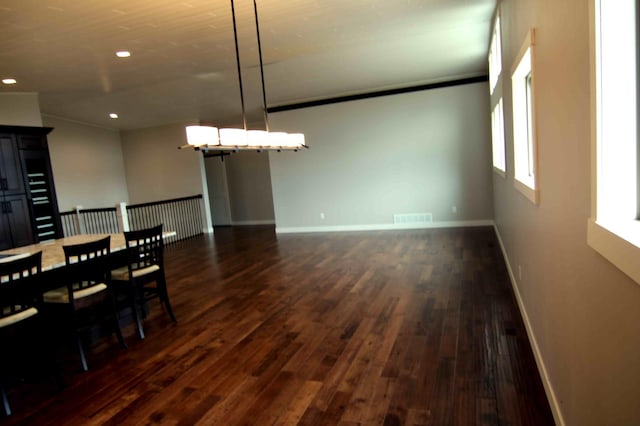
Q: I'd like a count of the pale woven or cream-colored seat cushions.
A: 3